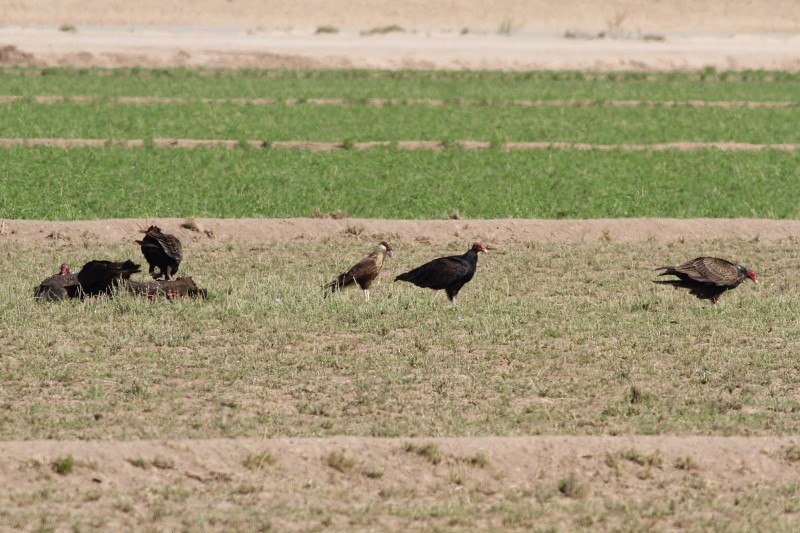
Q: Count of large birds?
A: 6